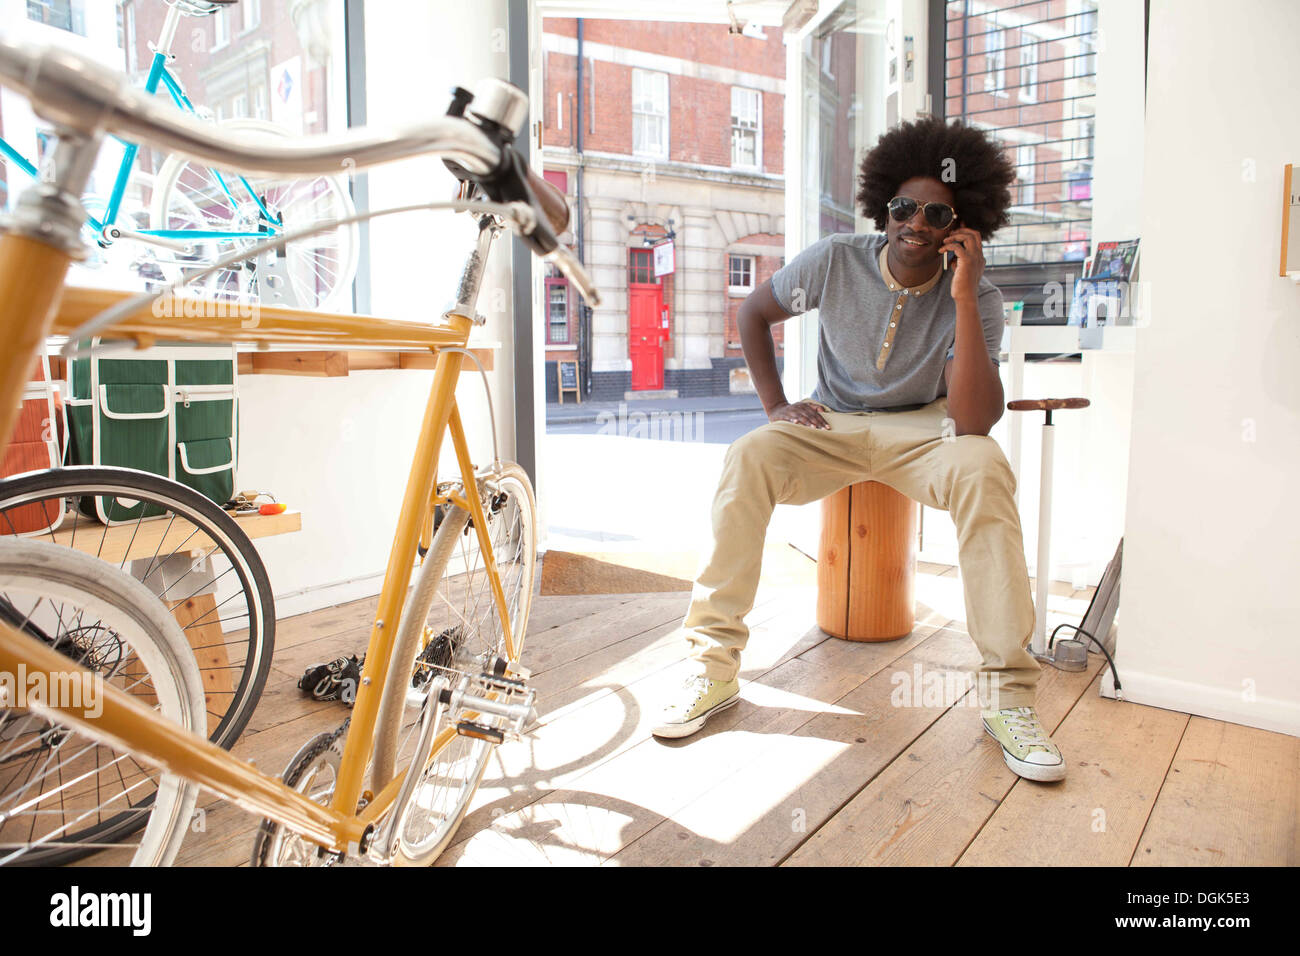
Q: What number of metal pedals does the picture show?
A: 1